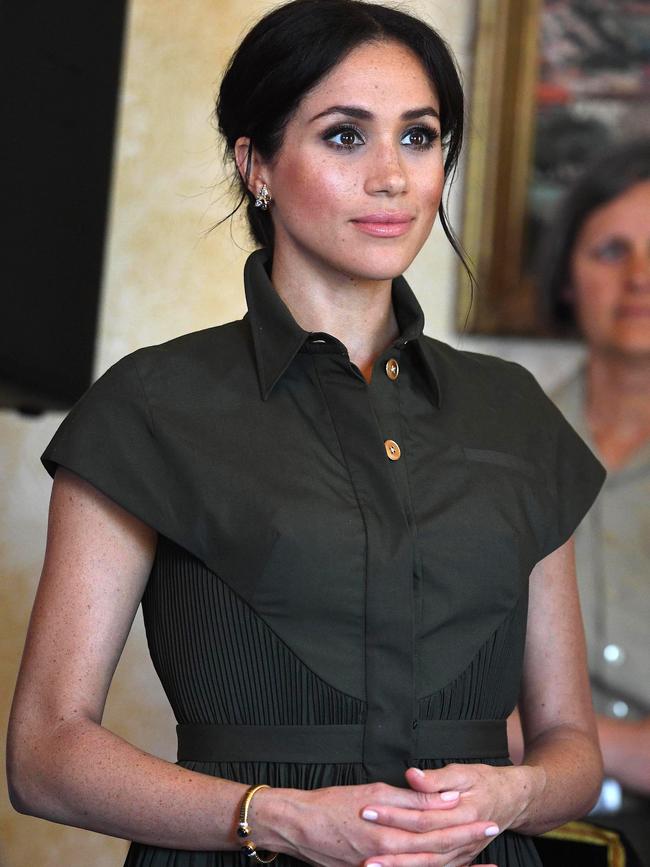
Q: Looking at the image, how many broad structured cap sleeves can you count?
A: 2